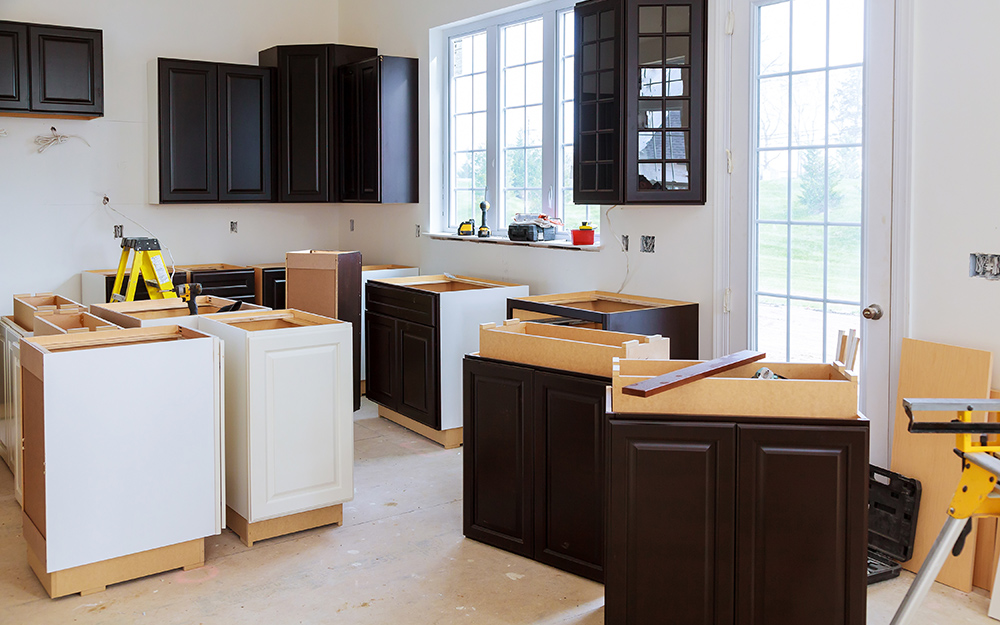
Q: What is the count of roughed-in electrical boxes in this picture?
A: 7